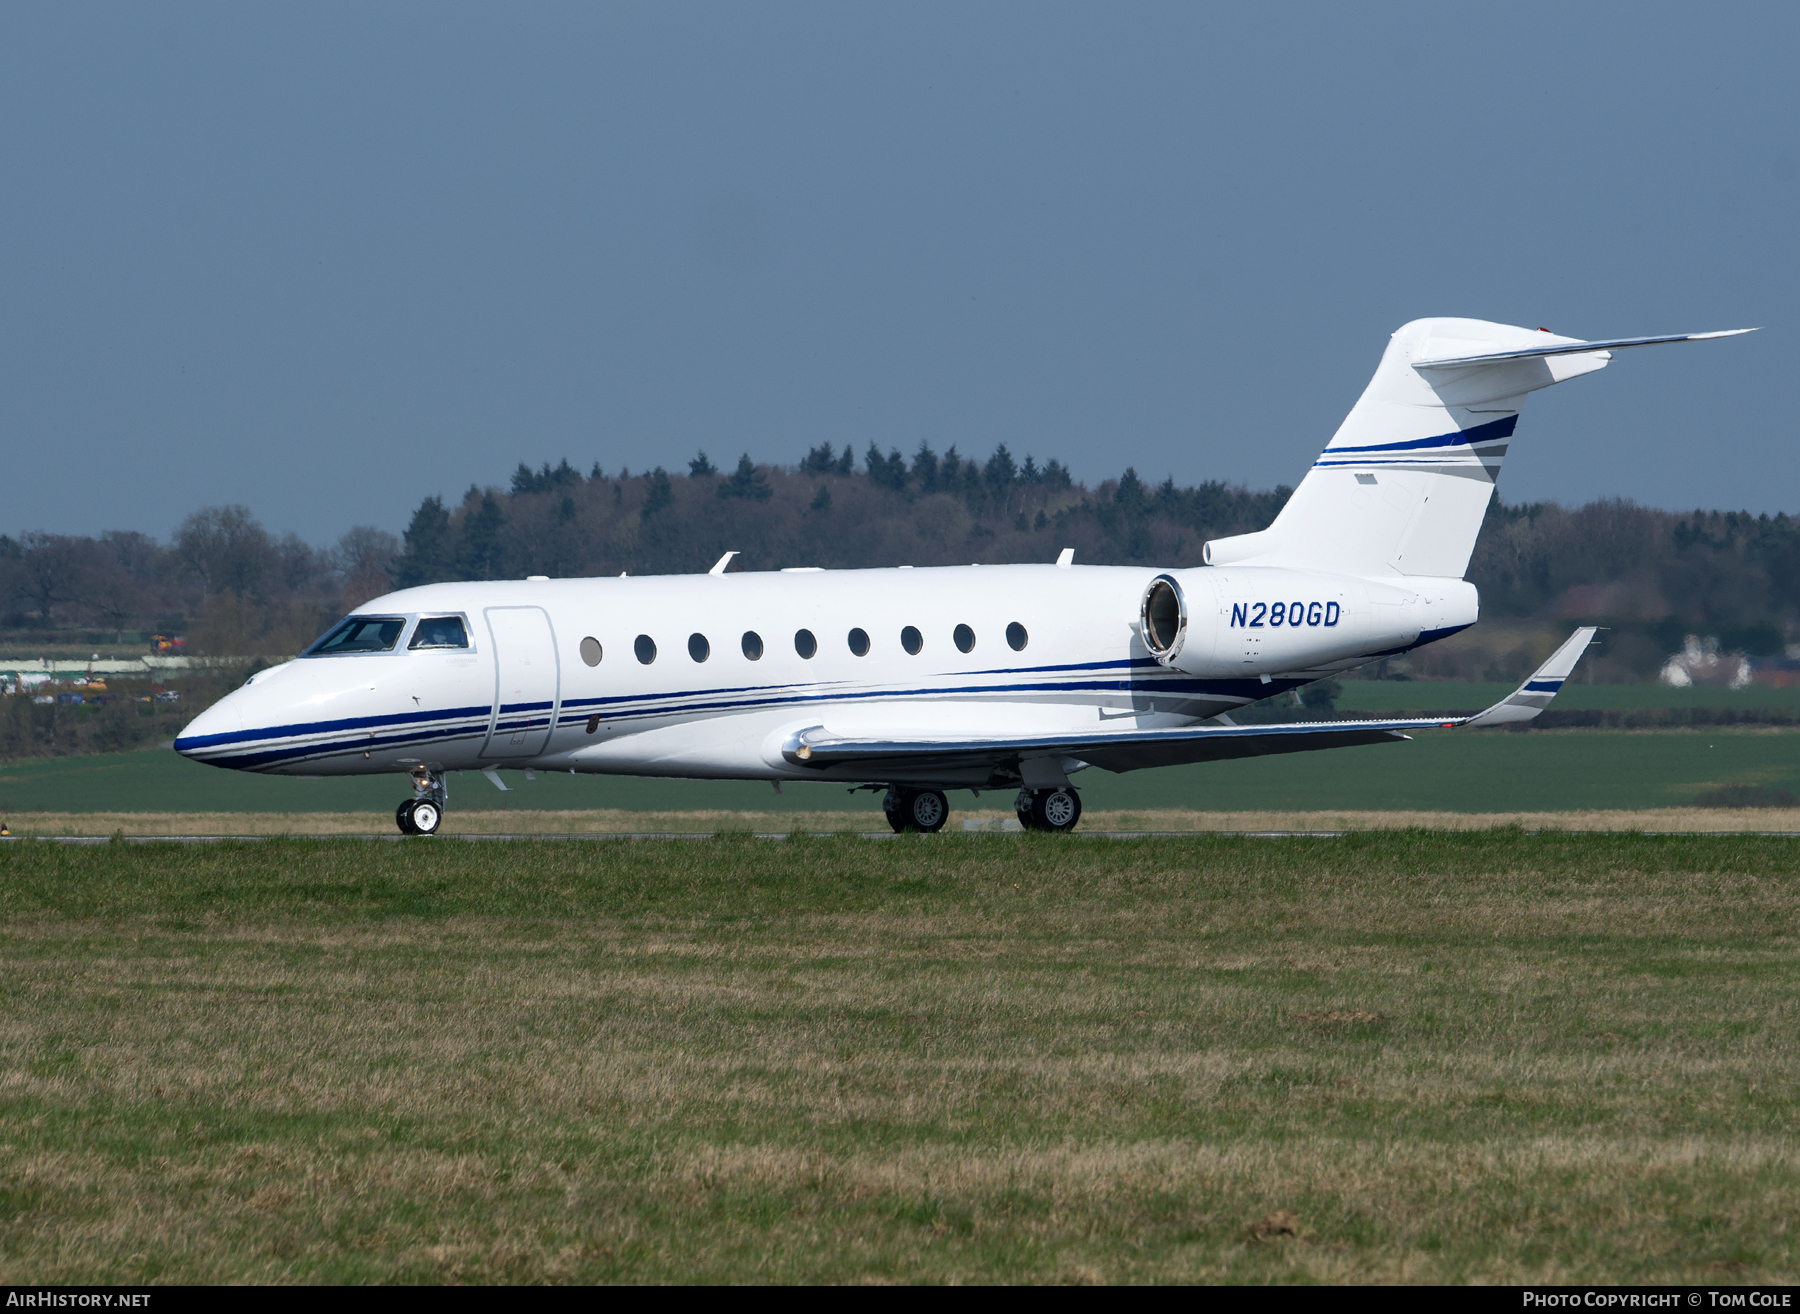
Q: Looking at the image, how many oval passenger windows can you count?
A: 9